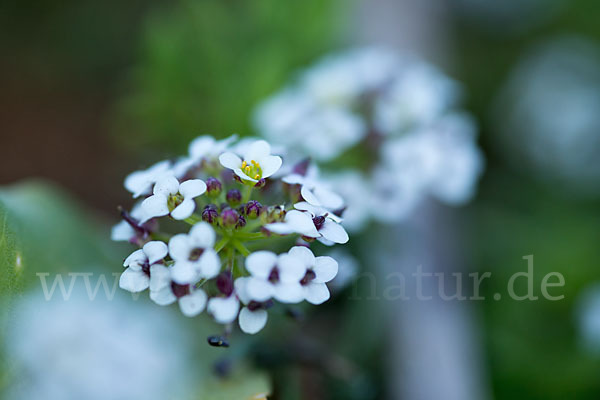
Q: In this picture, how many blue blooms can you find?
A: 0